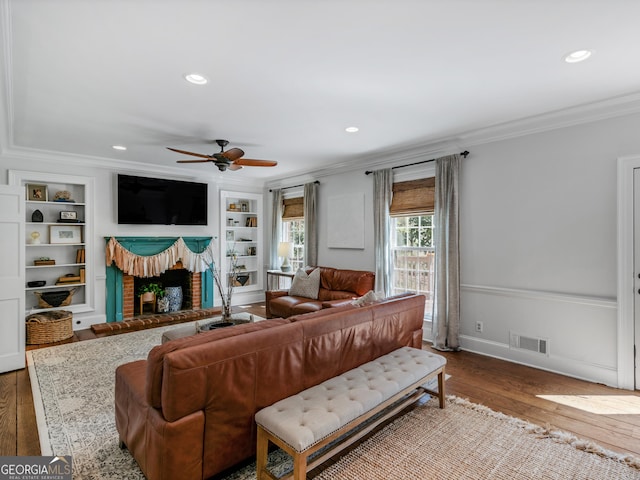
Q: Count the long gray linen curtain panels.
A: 4